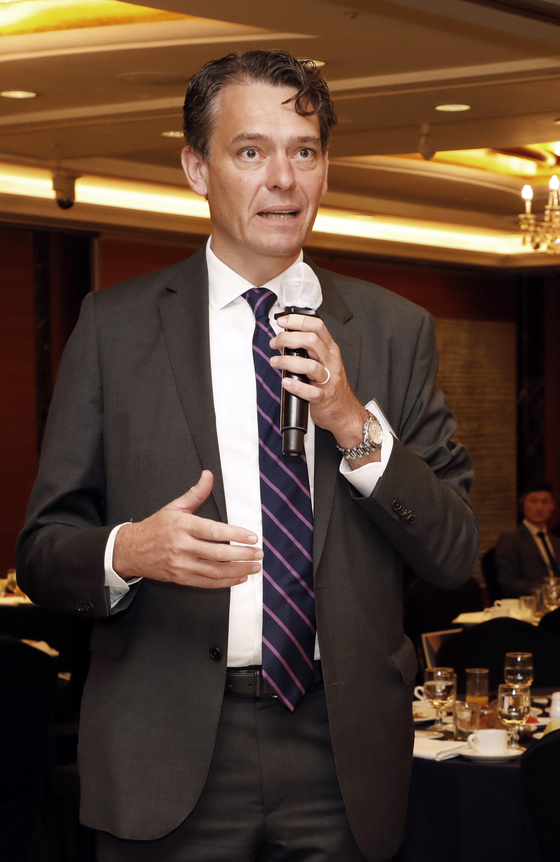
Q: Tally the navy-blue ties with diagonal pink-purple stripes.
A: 1